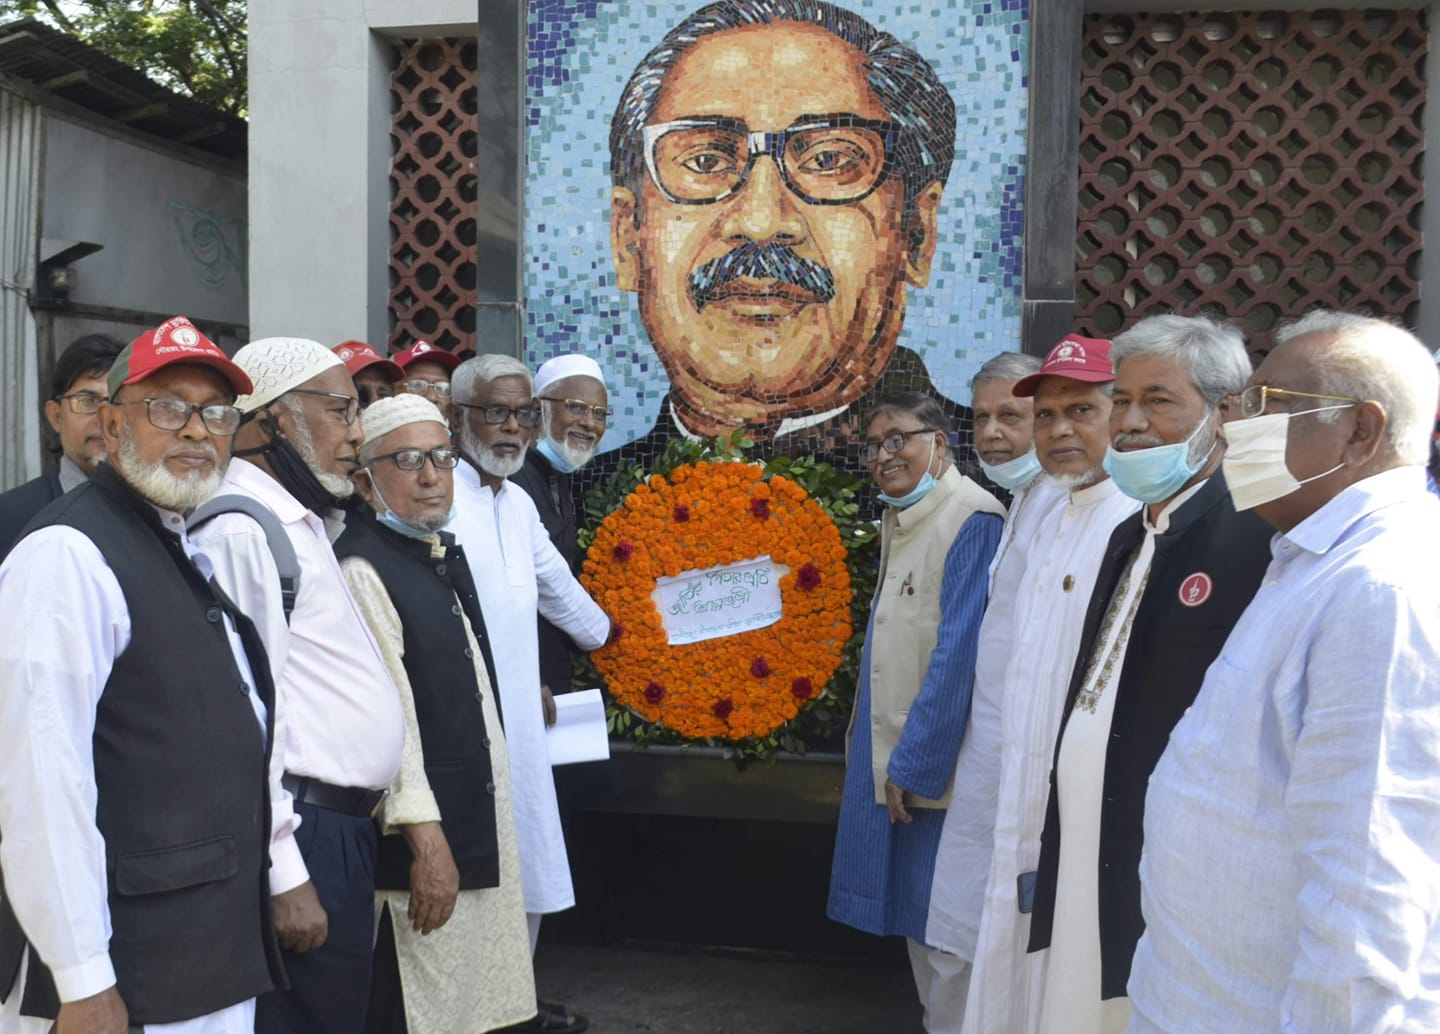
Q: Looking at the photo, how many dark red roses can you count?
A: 9